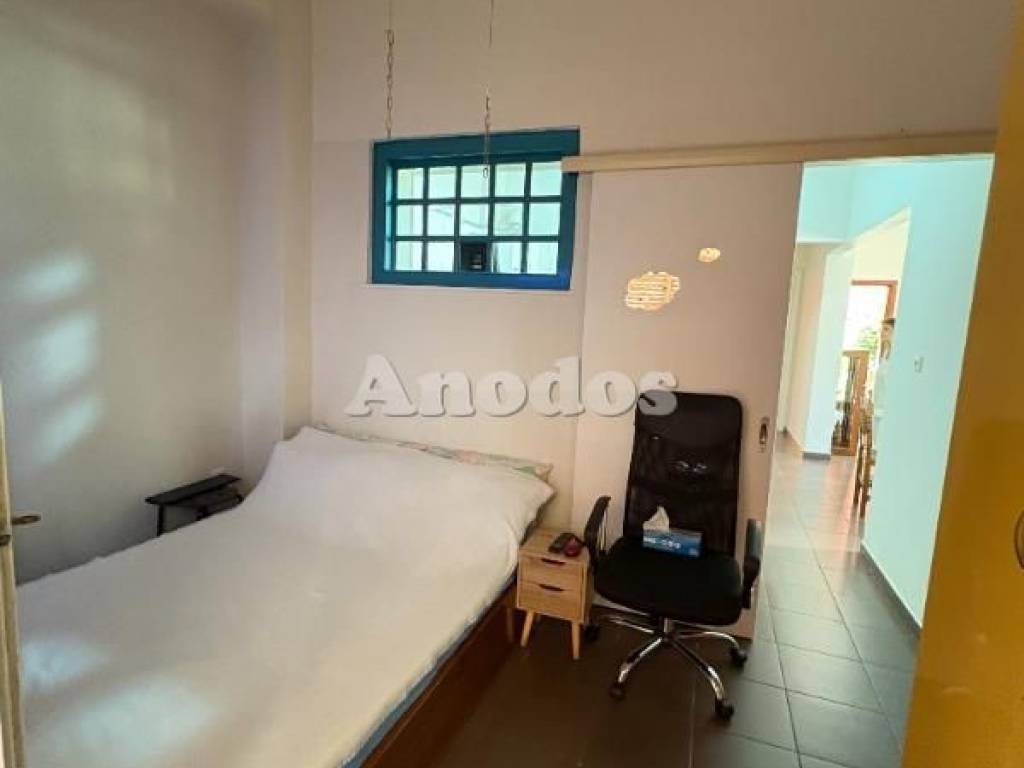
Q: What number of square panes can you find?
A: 15